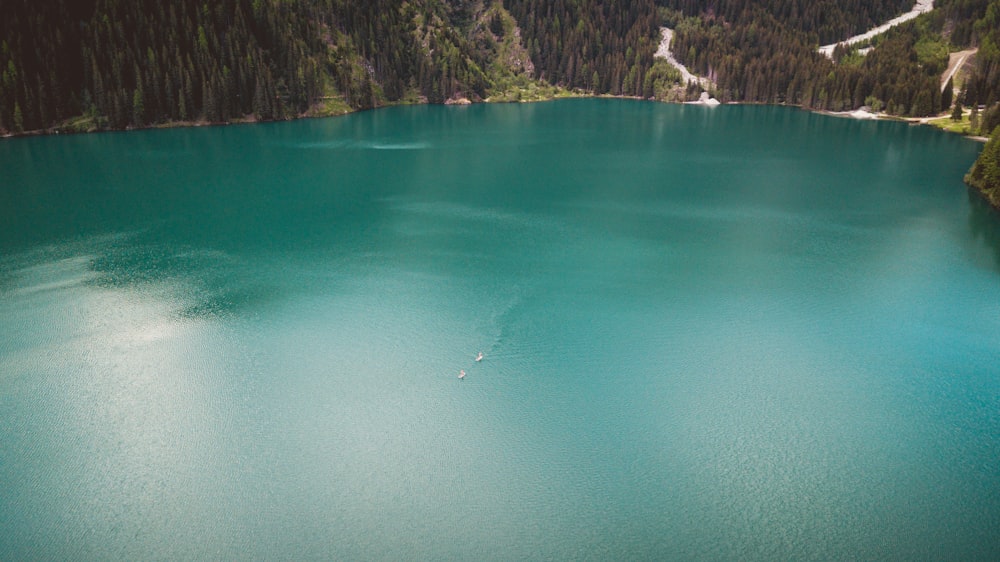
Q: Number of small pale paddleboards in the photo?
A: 2